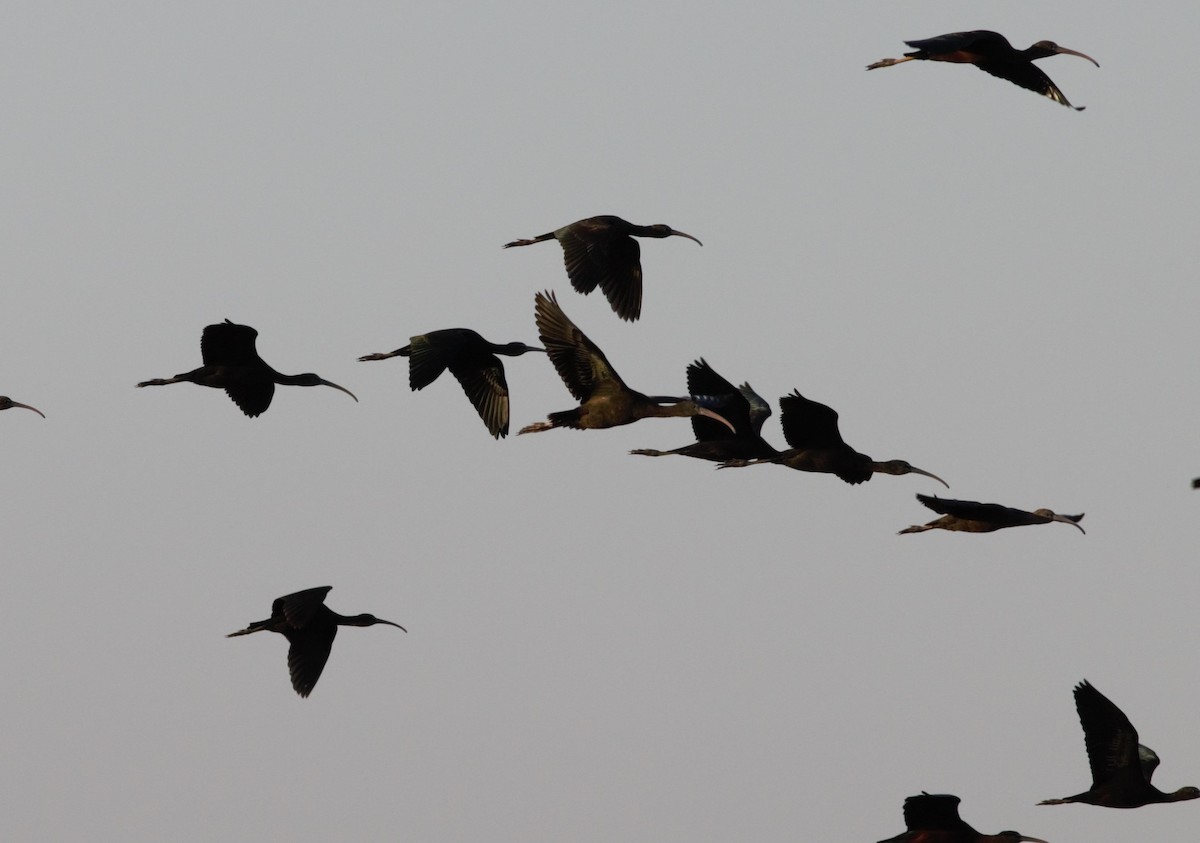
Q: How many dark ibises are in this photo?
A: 12